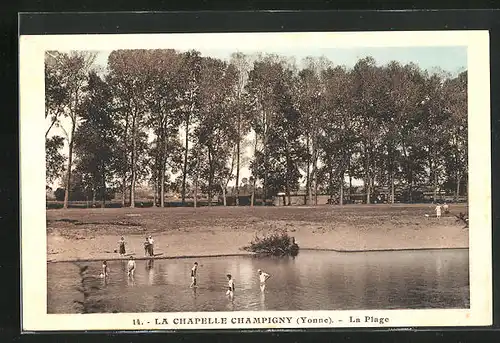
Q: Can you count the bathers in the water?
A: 5